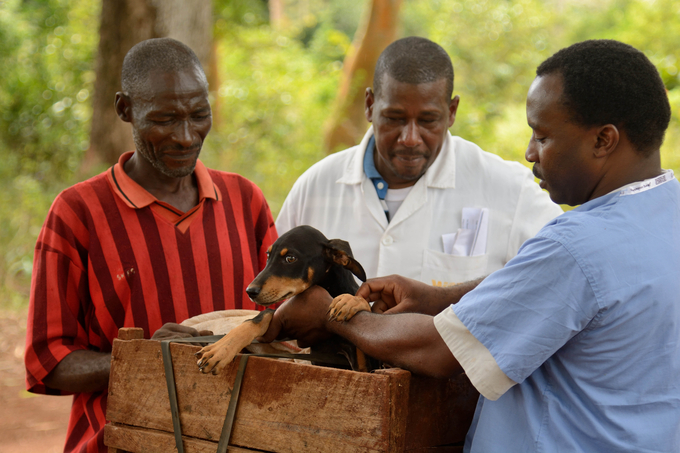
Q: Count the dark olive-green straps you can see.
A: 2